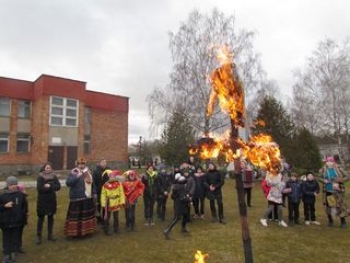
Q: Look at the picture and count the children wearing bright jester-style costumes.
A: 2